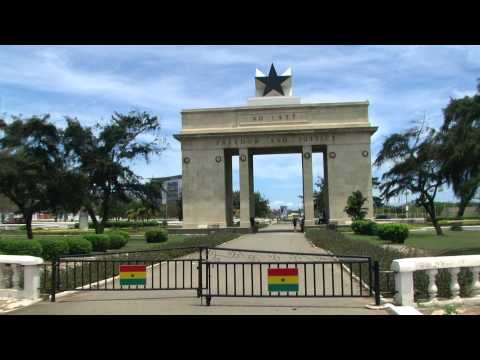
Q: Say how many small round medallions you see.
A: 6